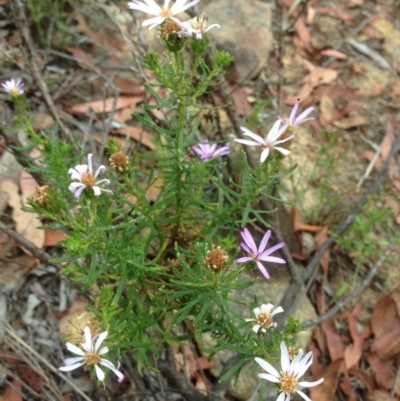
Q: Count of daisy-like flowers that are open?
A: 11